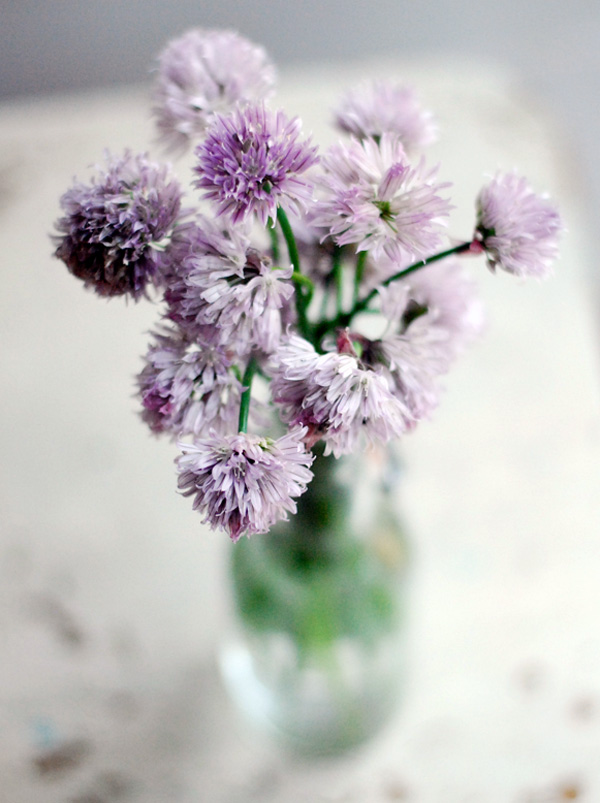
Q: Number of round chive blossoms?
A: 12